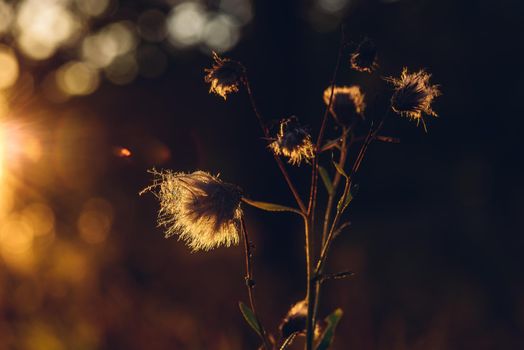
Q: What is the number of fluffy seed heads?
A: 7